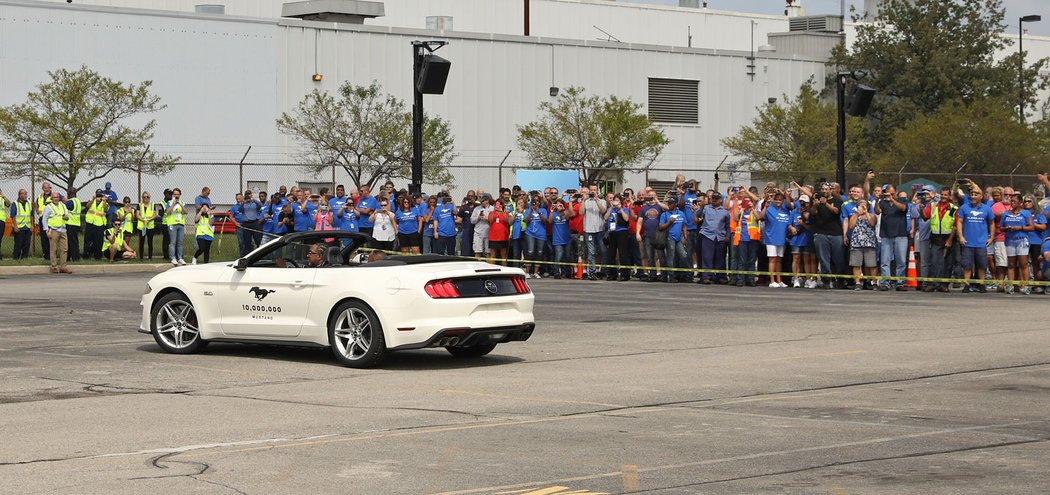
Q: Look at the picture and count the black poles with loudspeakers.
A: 2